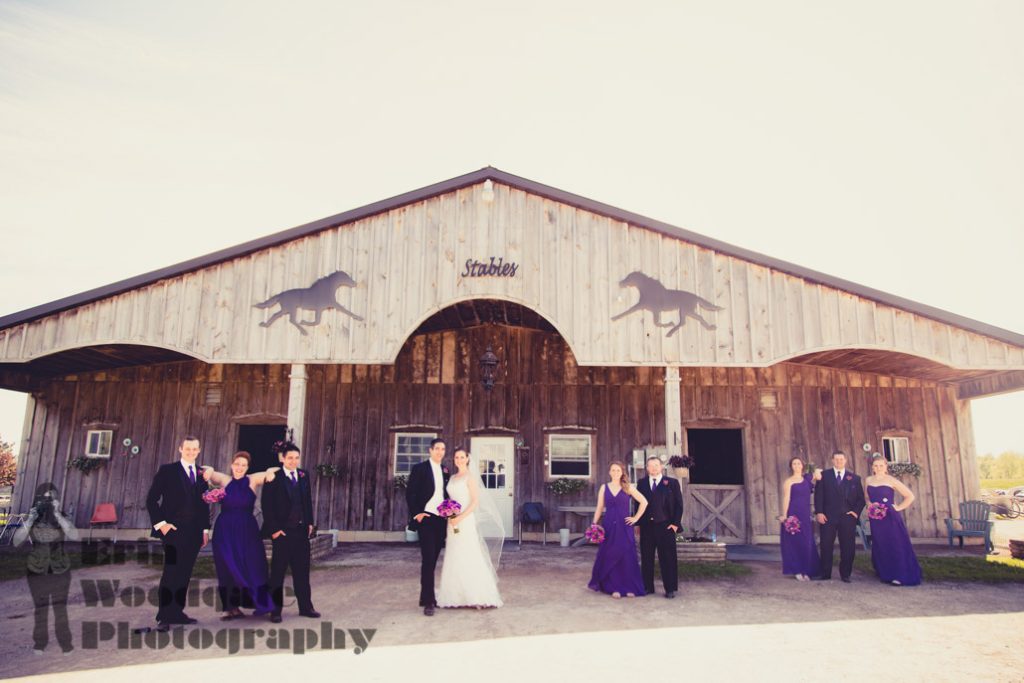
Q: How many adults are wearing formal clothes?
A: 10